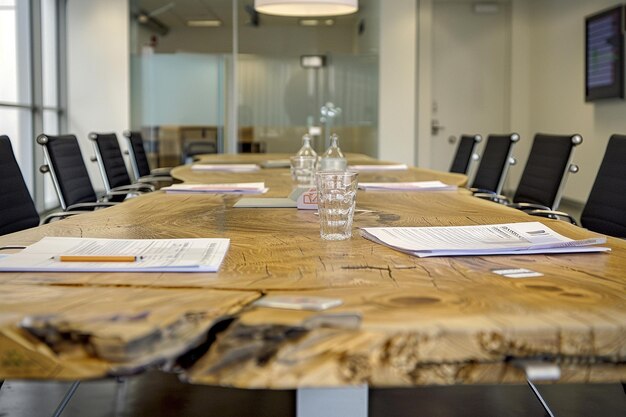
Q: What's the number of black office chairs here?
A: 8